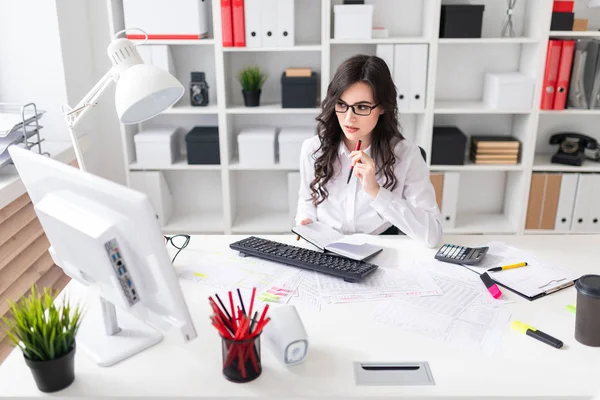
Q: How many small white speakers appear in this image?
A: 1